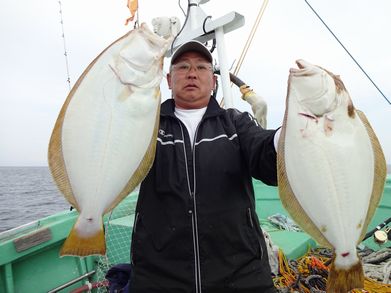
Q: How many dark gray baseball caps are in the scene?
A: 1